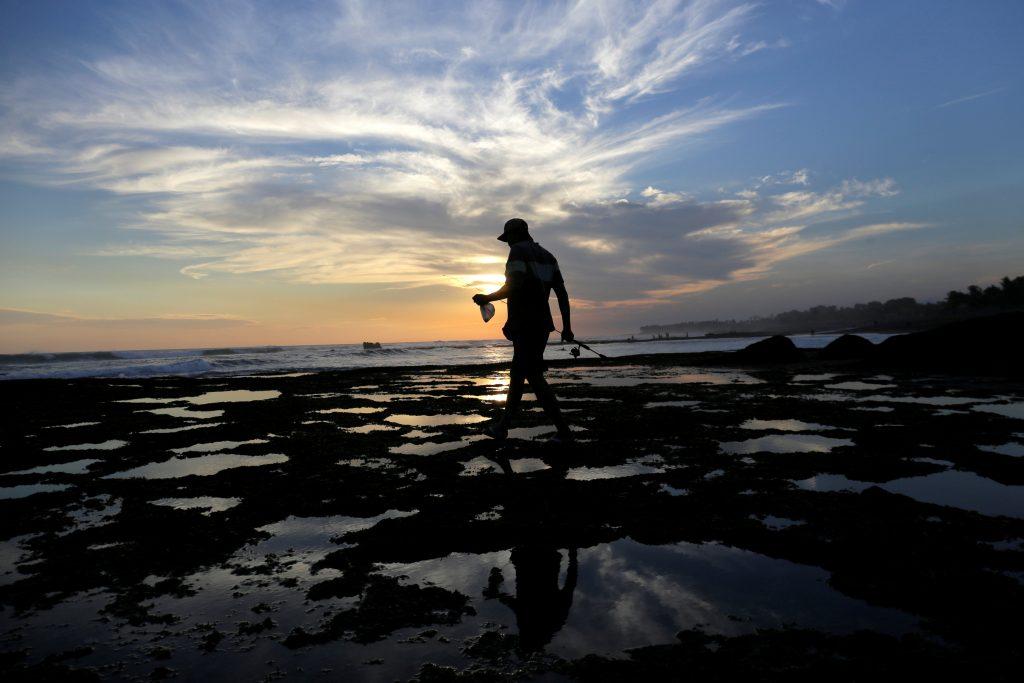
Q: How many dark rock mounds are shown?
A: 3